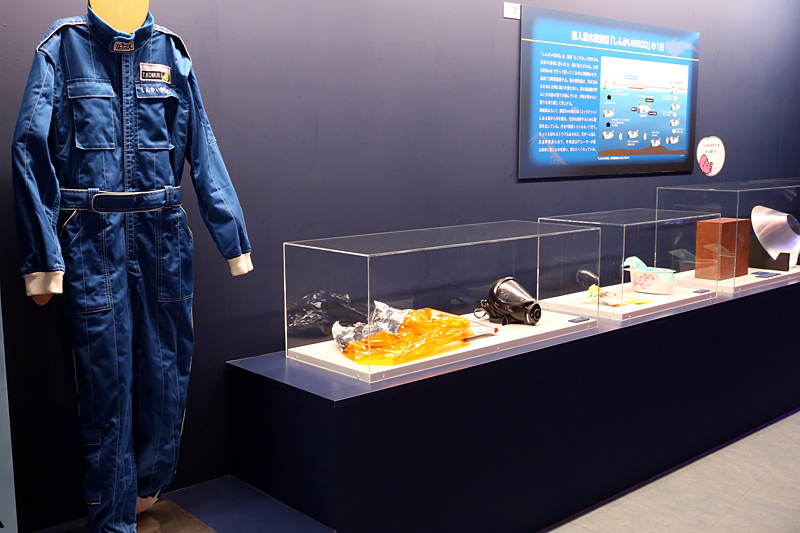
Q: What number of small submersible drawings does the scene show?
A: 10